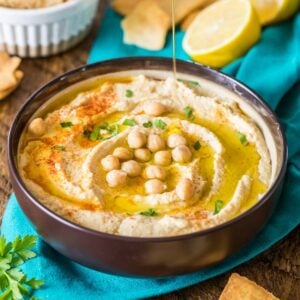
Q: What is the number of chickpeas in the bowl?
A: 15